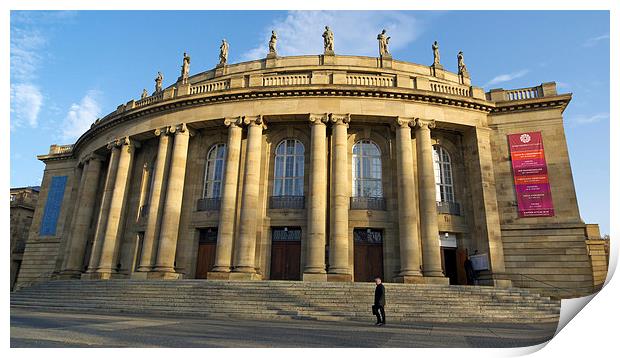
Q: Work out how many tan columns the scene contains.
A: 12